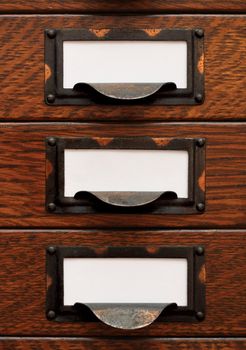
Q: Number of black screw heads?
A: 12